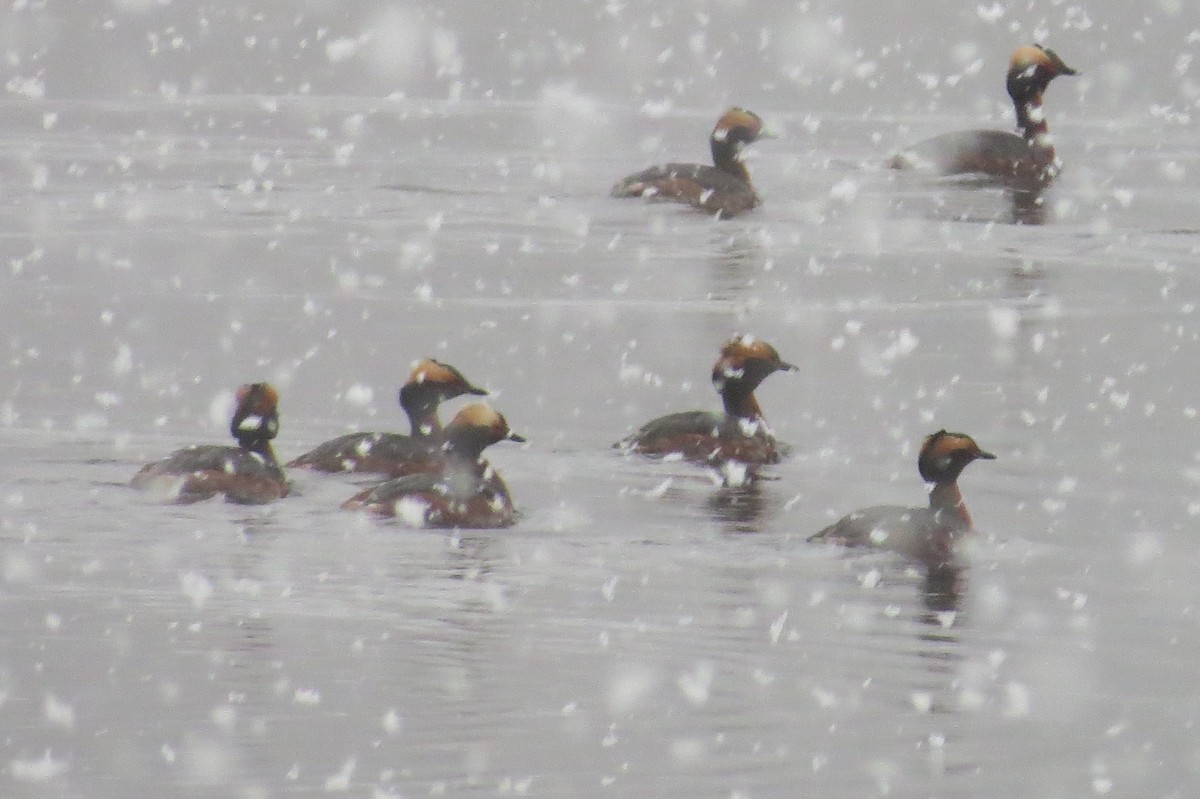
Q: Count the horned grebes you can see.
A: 7